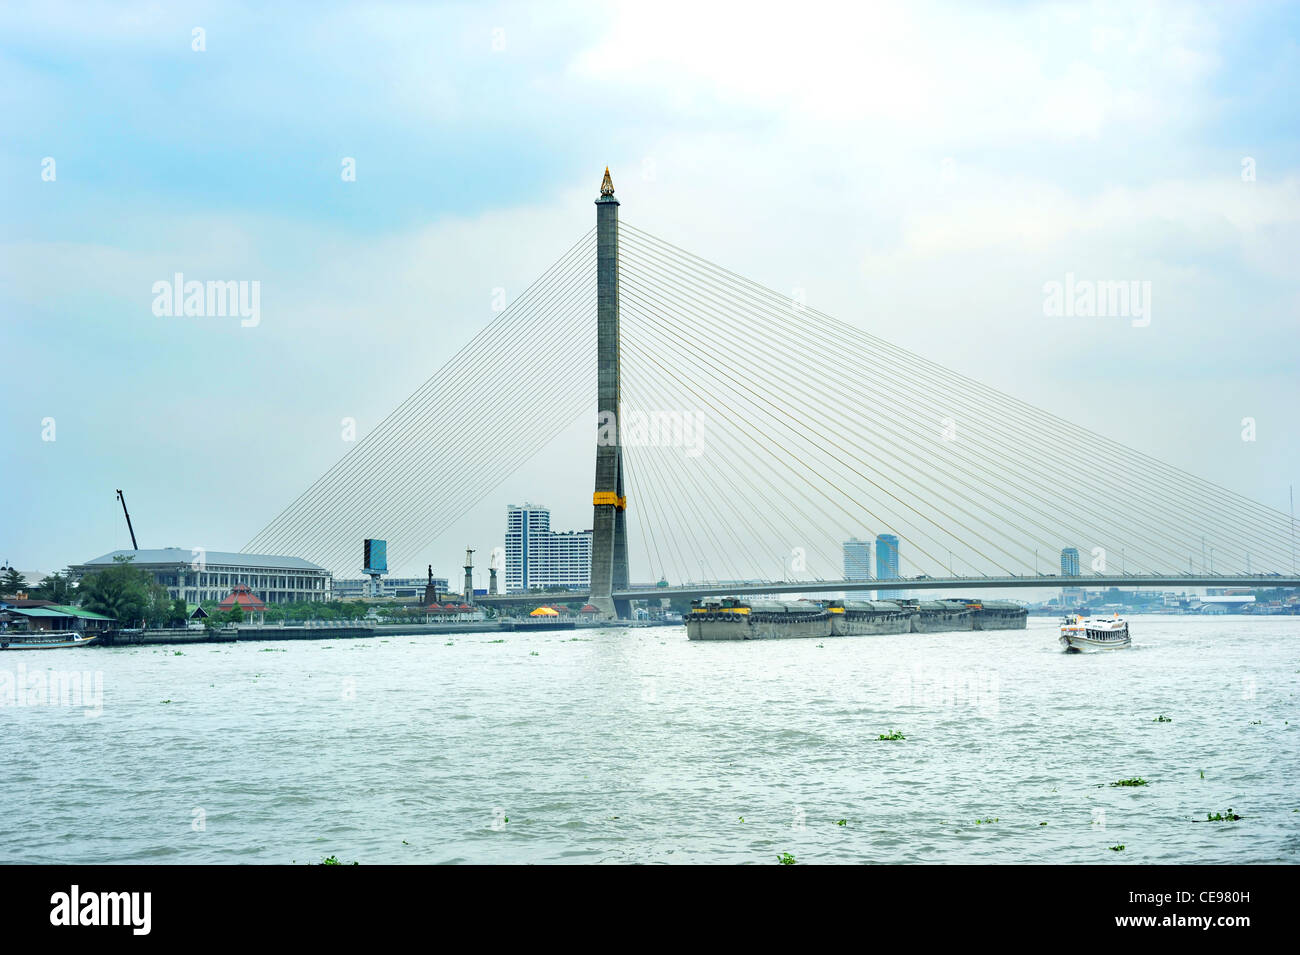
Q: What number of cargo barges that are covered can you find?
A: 4